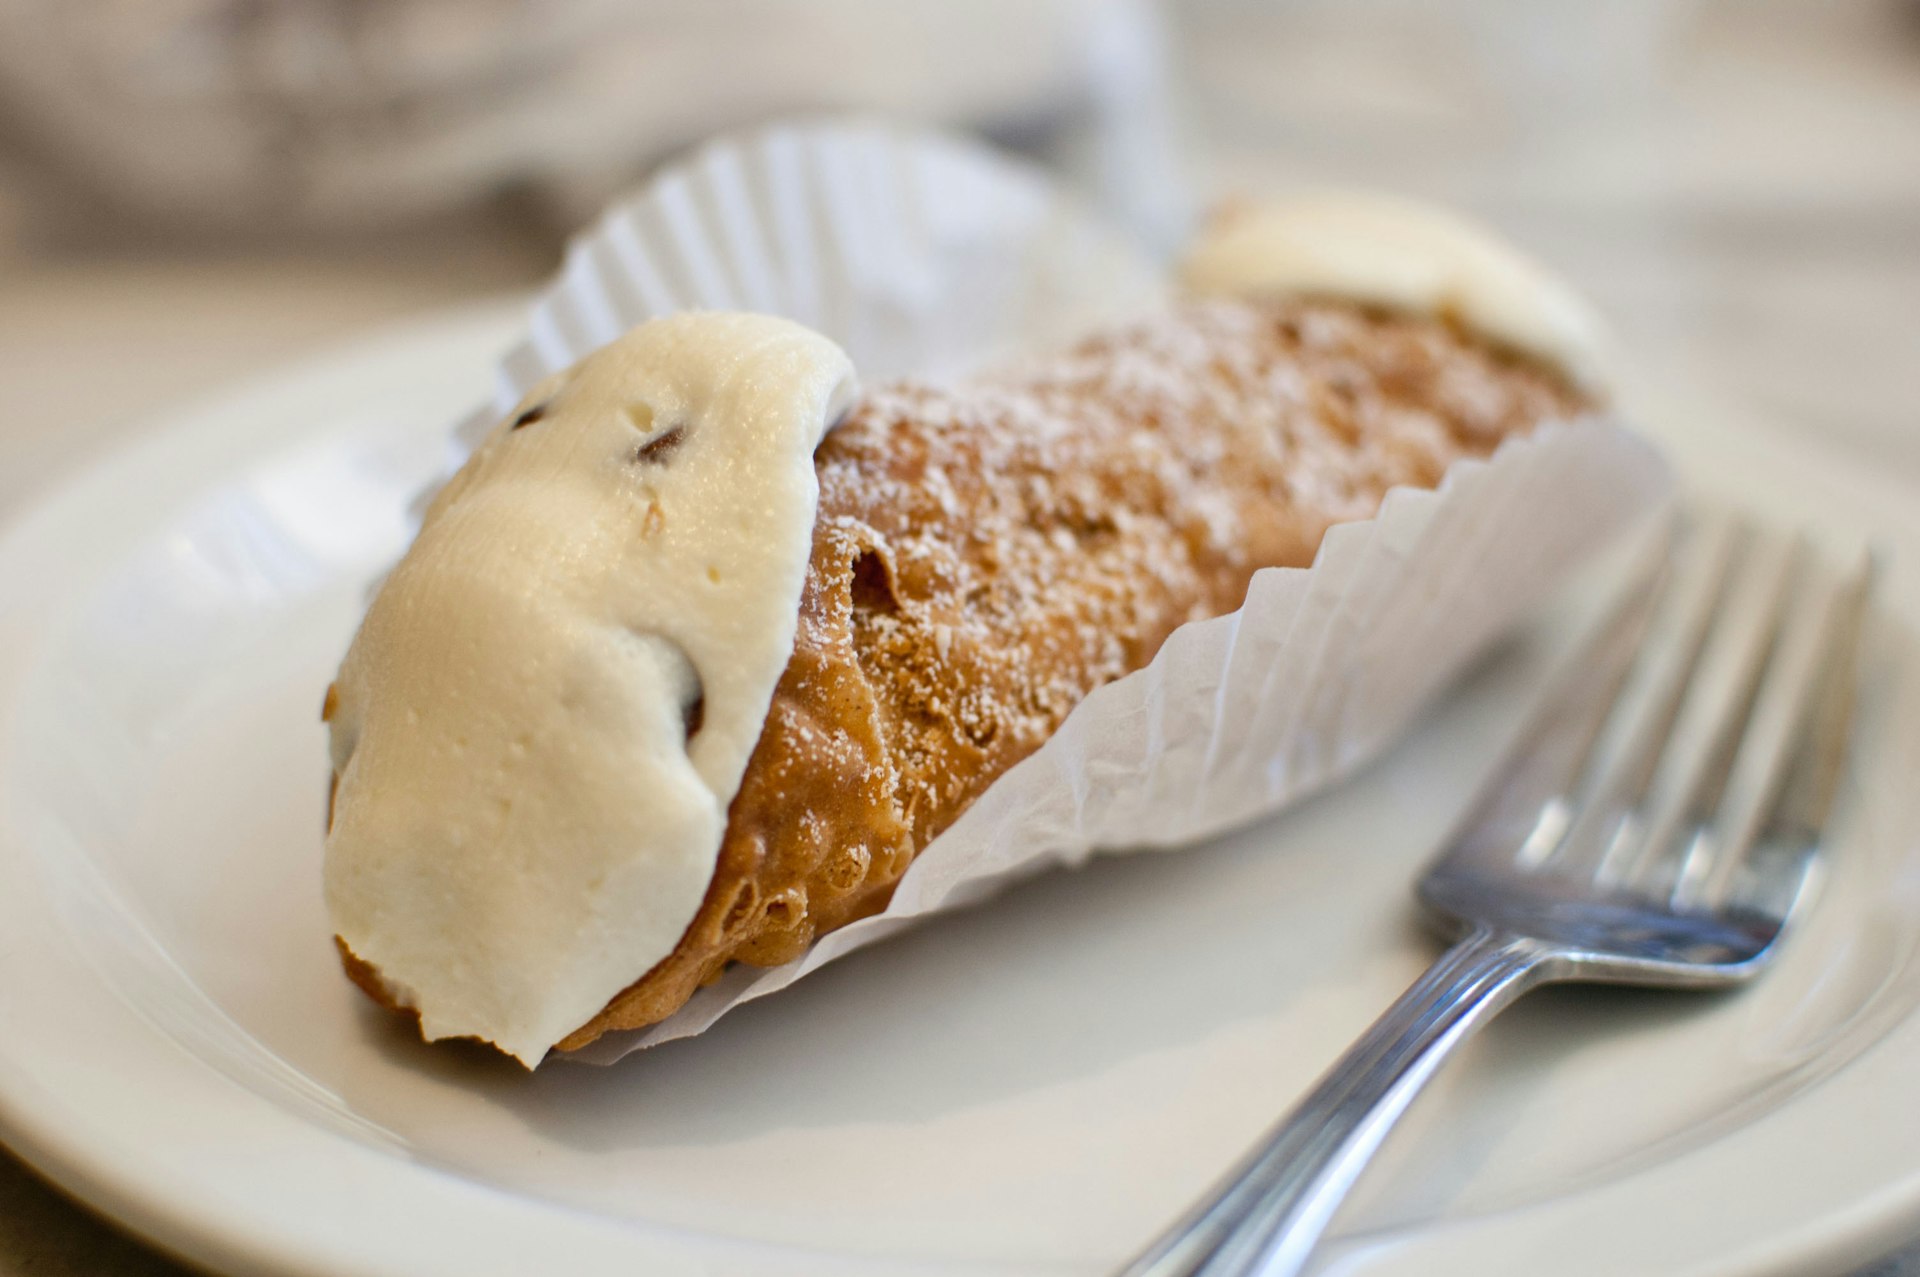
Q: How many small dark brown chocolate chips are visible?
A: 3